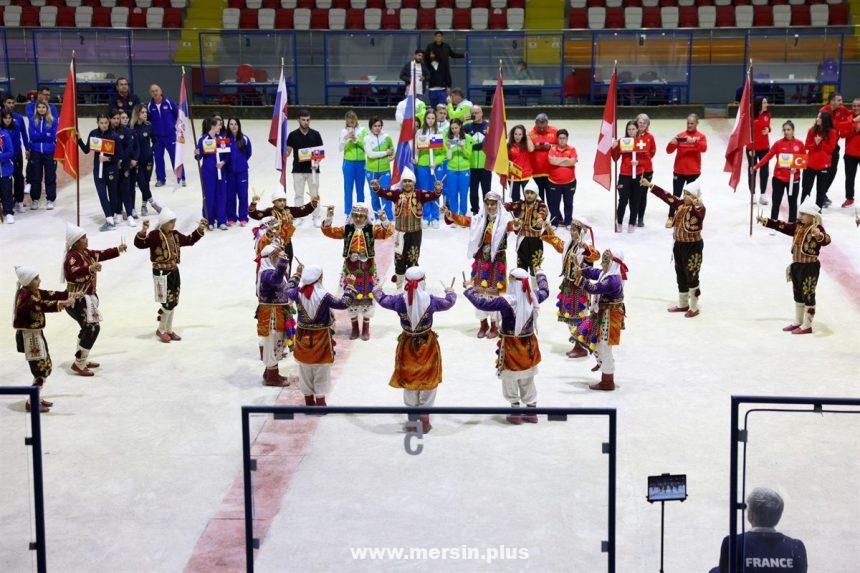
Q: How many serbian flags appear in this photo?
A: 2